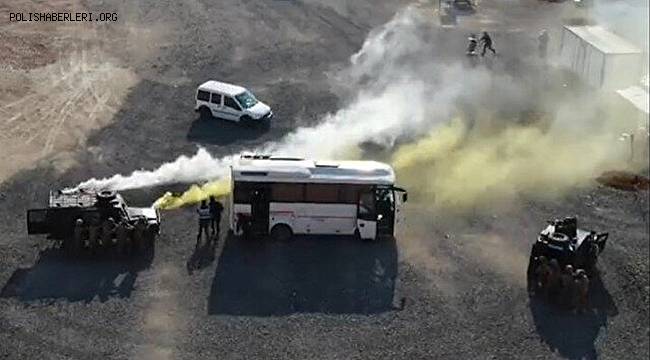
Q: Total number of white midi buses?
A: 1